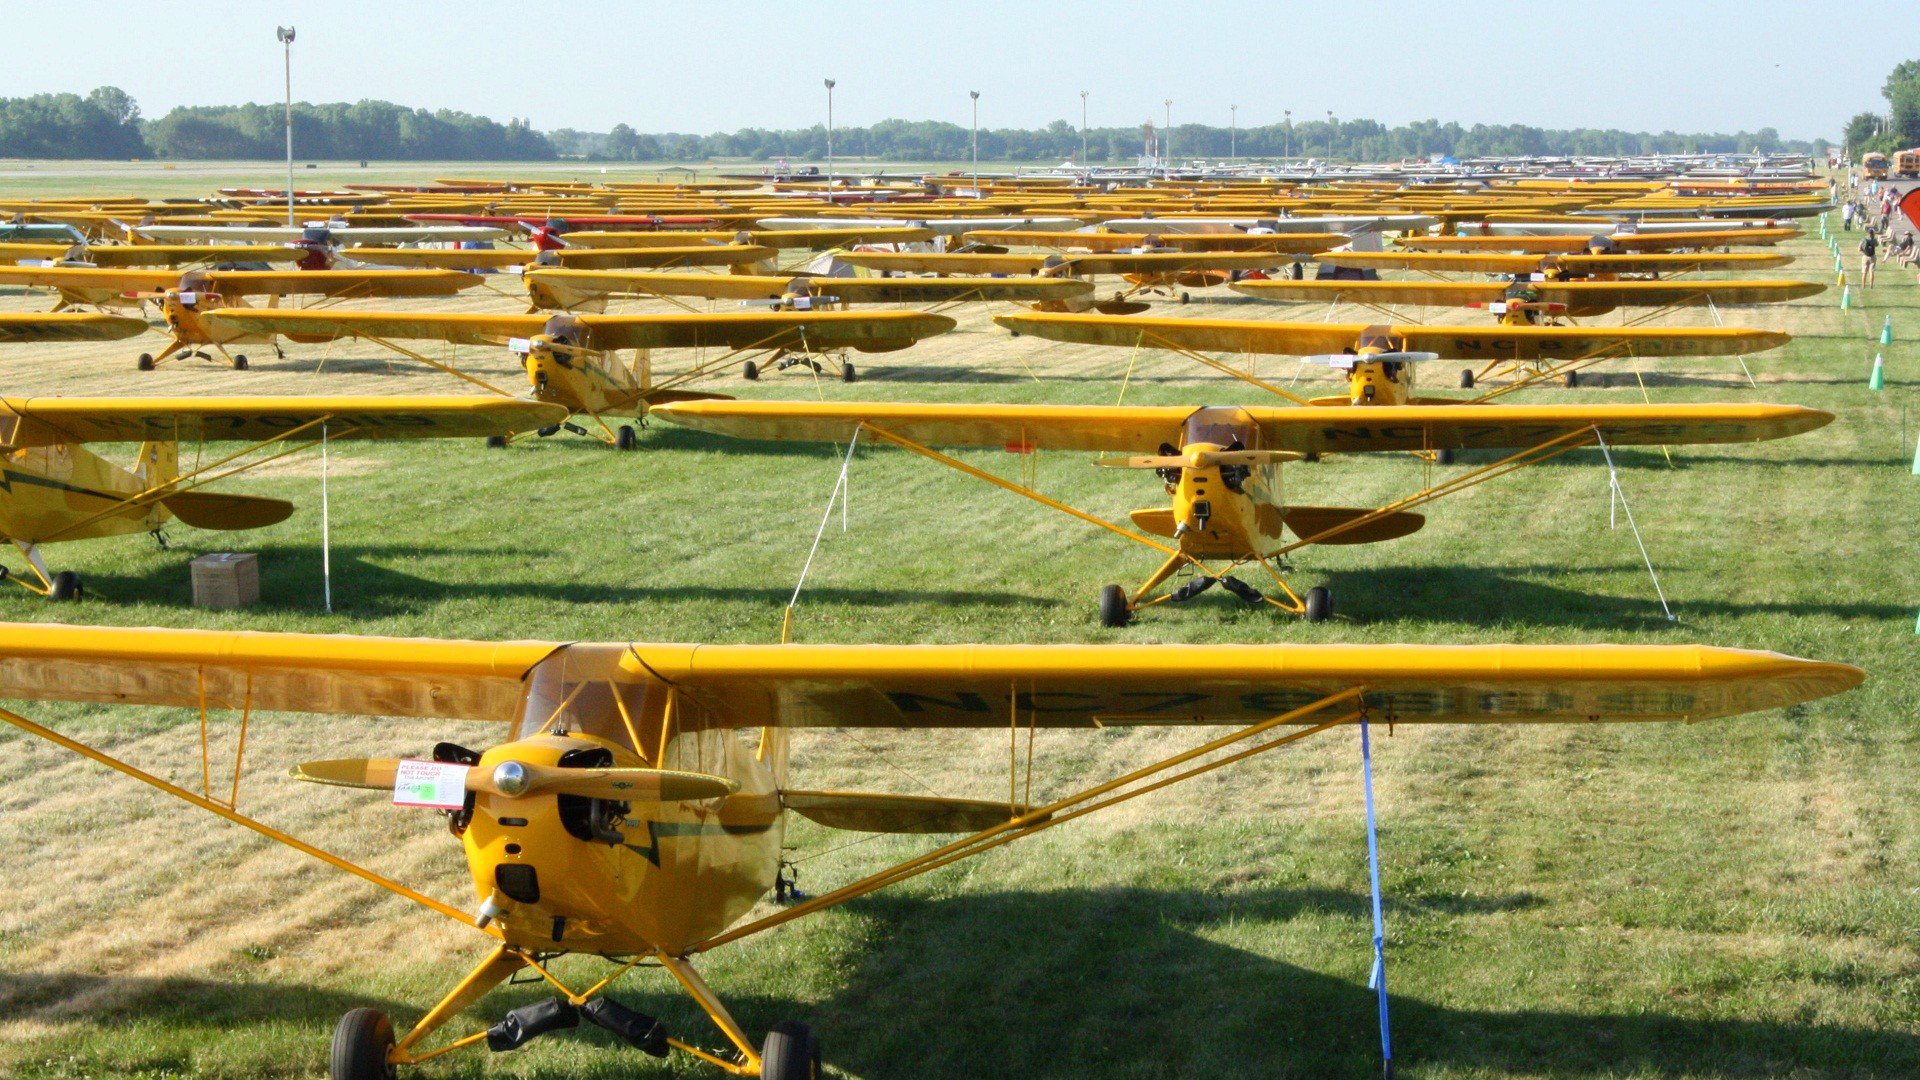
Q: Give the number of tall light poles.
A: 8